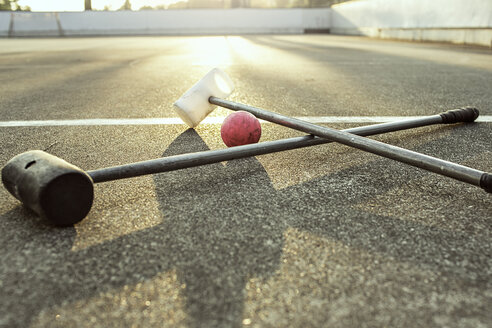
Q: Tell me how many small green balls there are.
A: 0